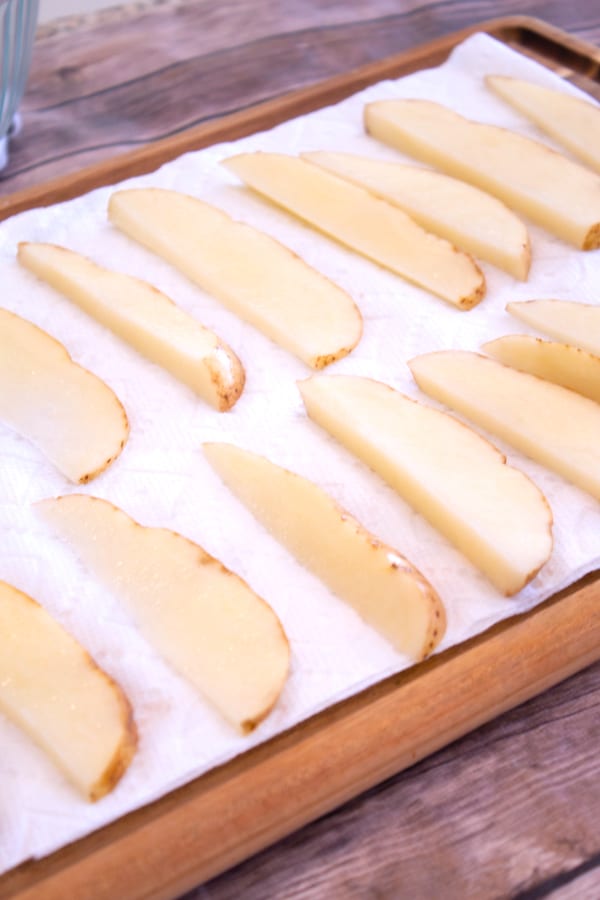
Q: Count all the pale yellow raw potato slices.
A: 14